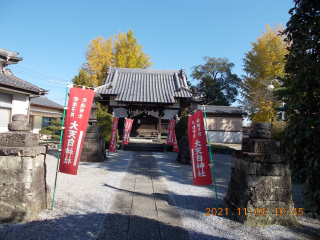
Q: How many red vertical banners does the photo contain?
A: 6